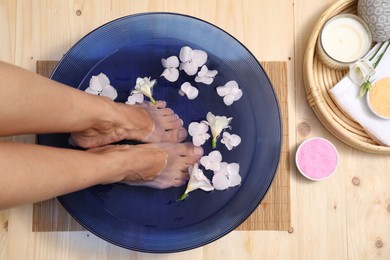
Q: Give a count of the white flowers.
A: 15